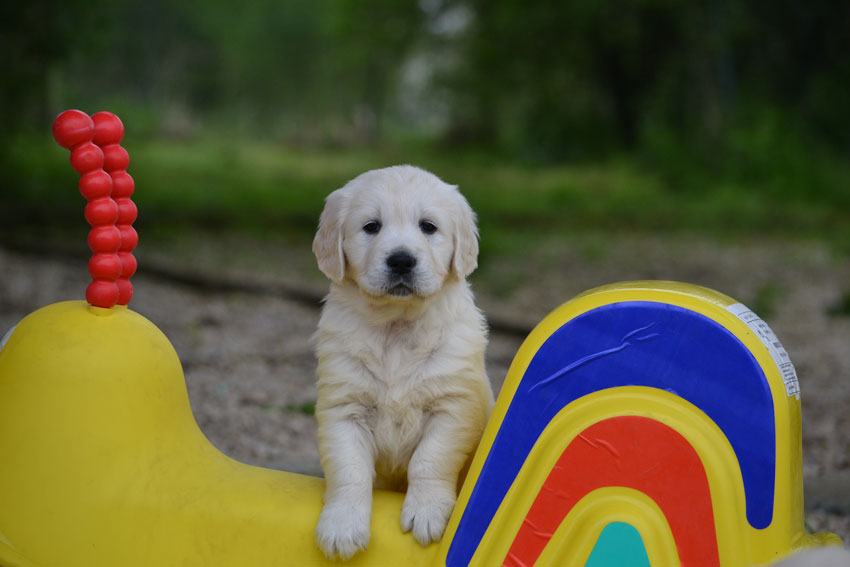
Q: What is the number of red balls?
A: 14